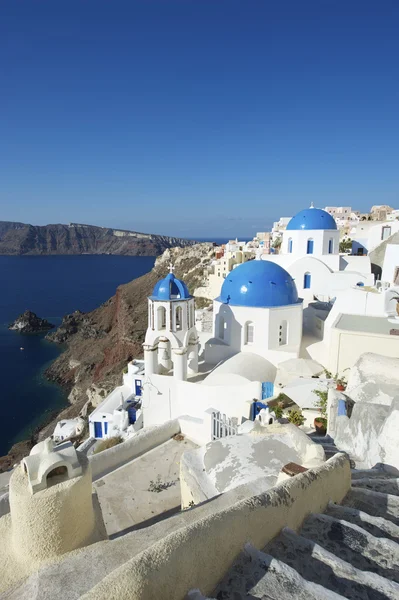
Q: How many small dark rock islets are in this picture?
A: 1